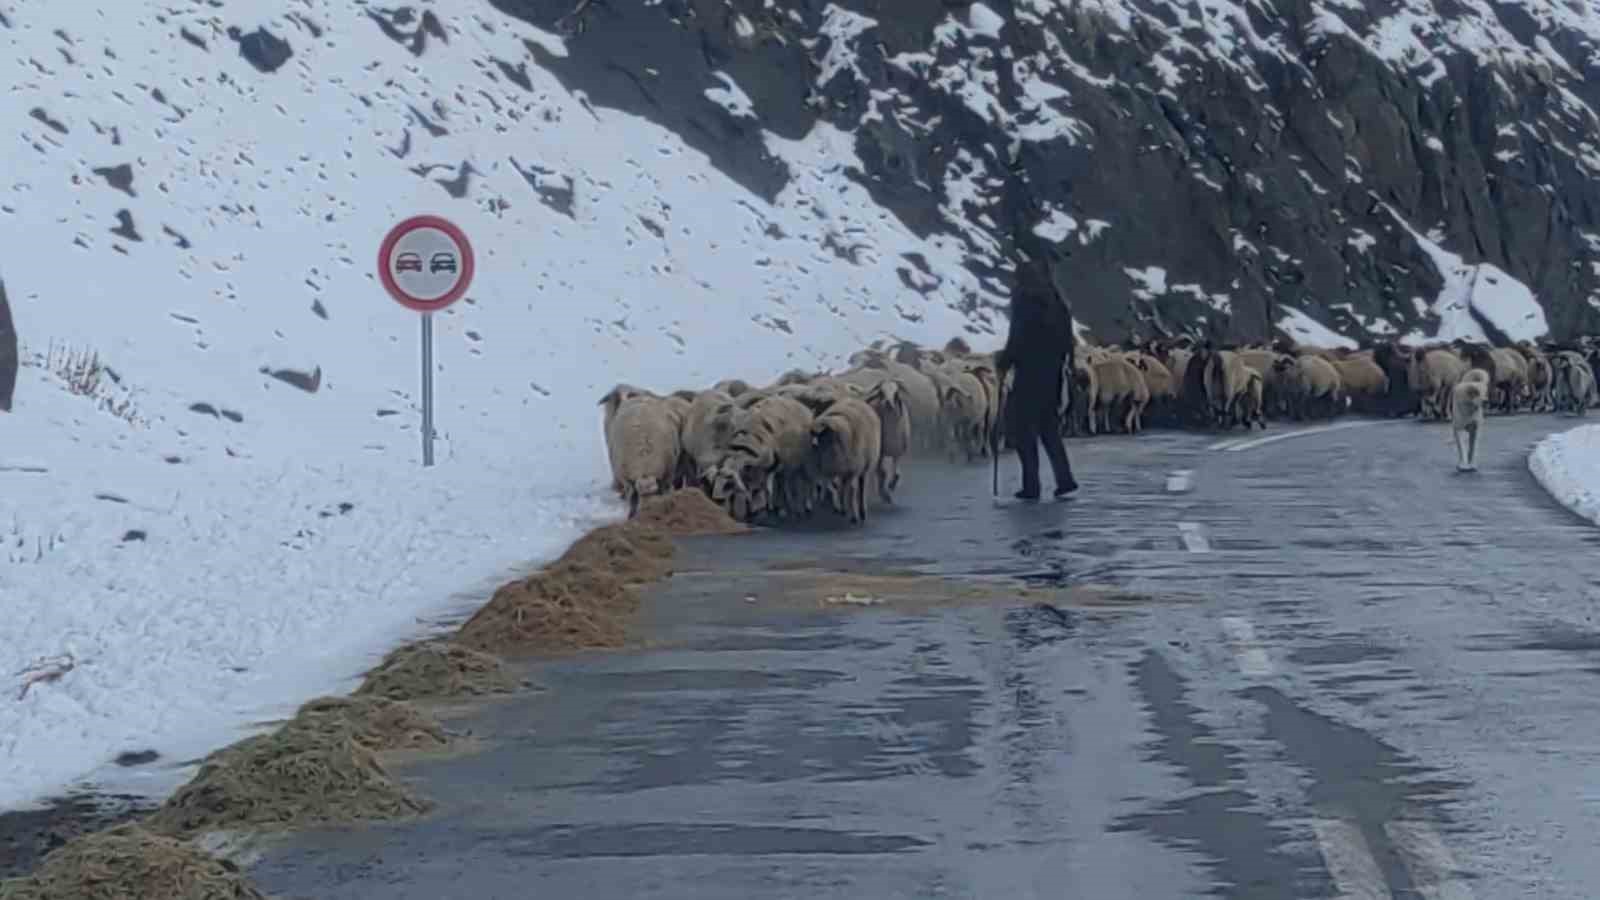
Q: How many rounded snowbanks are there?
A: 1